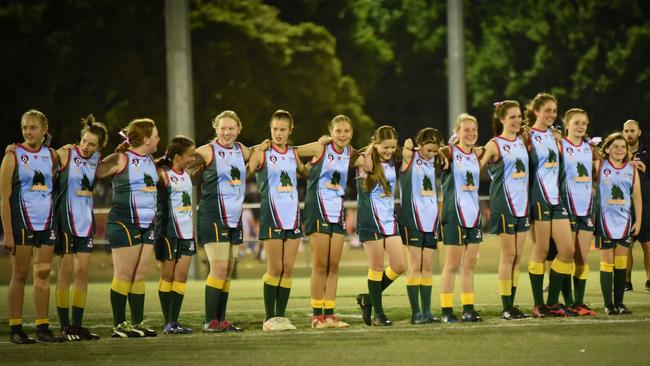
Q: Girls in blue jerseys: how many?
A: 14